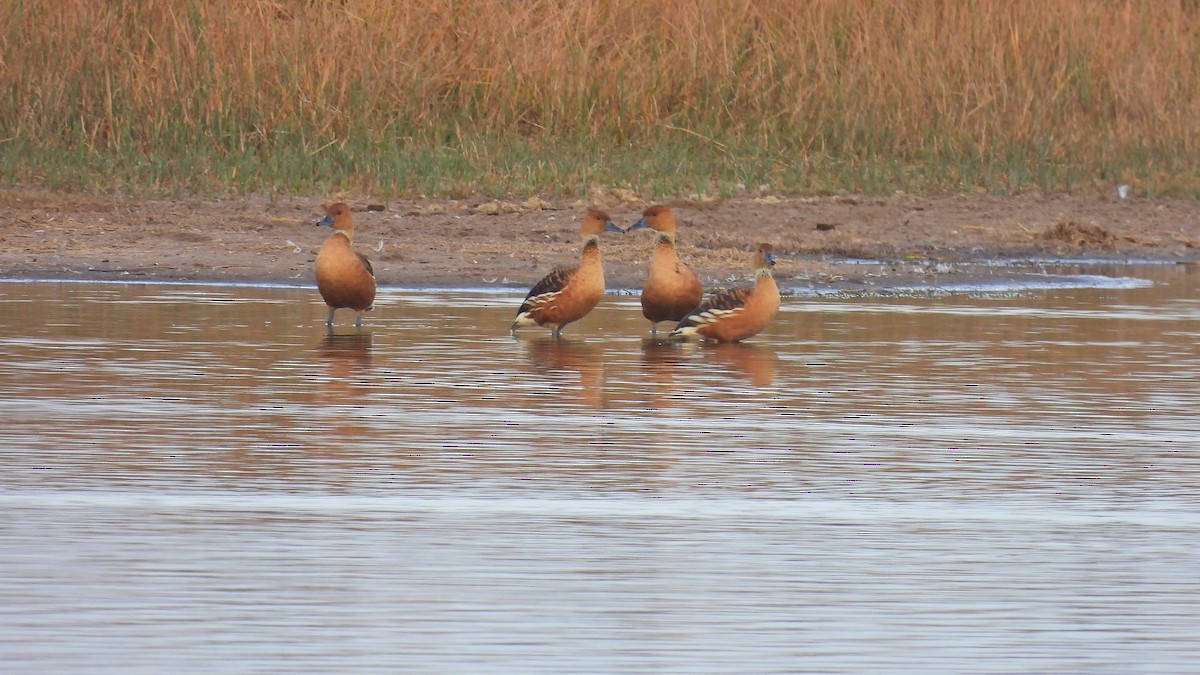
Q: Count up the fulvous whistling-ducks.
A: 4